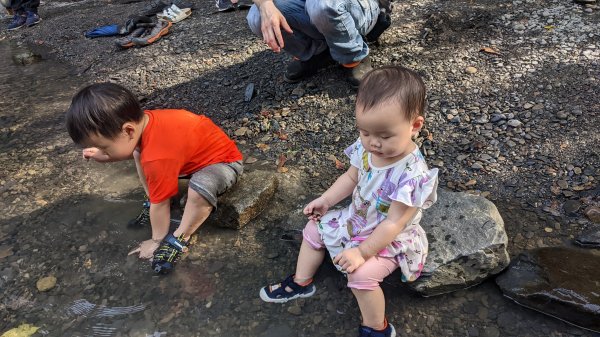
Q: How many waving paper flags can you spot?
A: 0